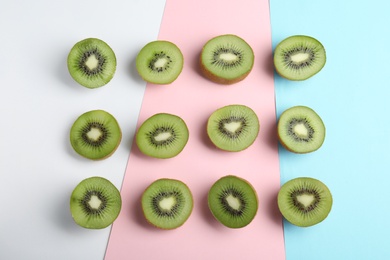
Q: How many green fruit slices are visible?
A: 12